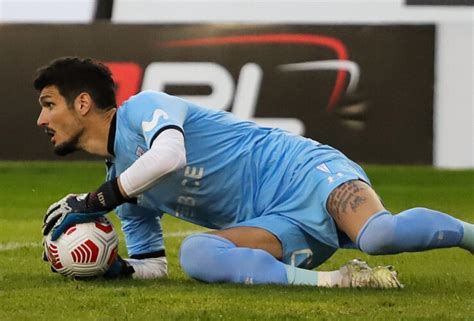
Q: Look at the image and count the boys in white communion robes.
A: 0